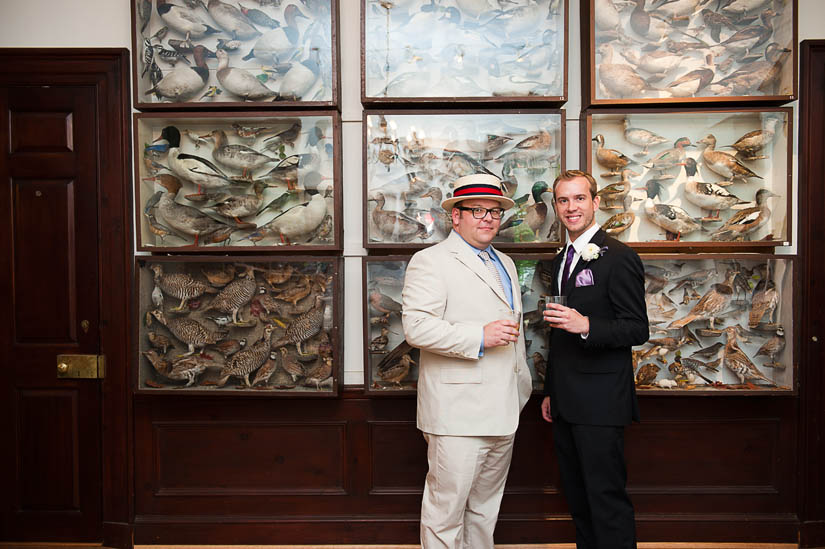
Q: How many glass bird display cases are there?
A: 9